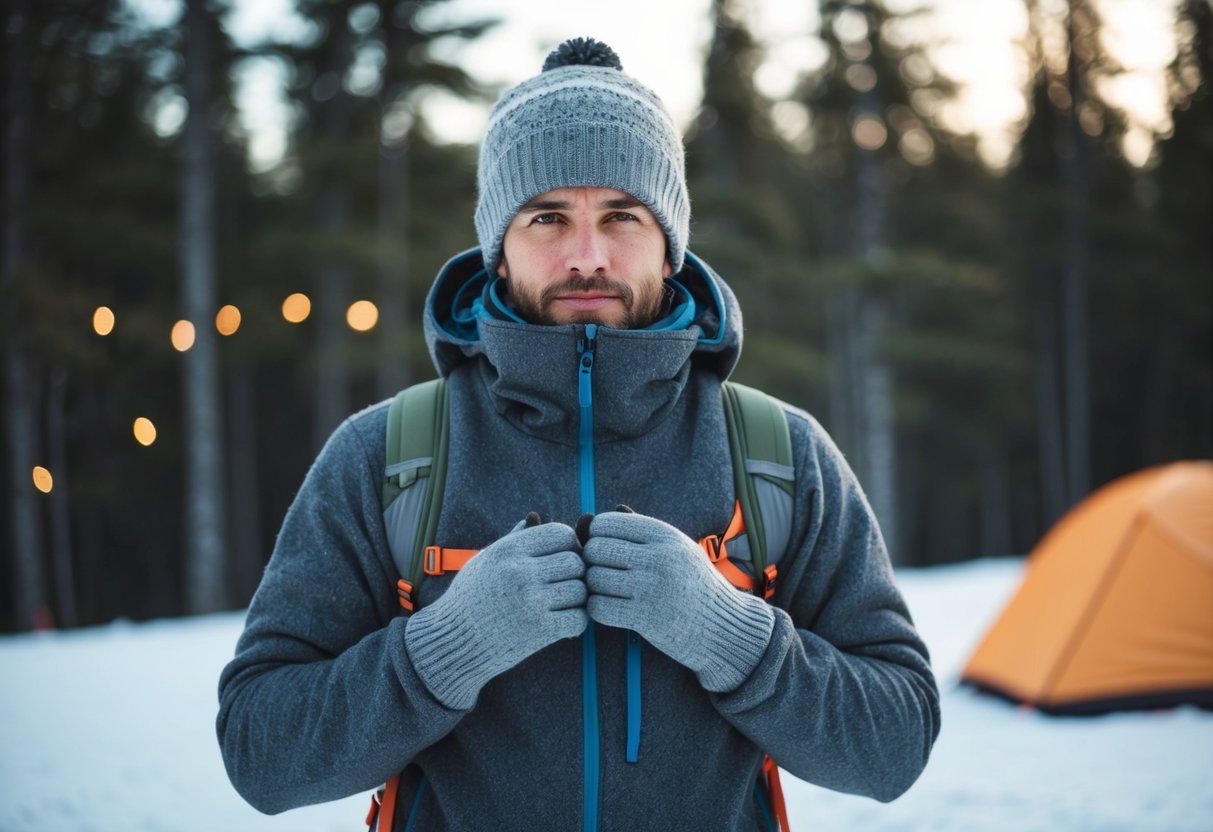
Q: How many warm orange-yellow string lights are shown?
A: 7